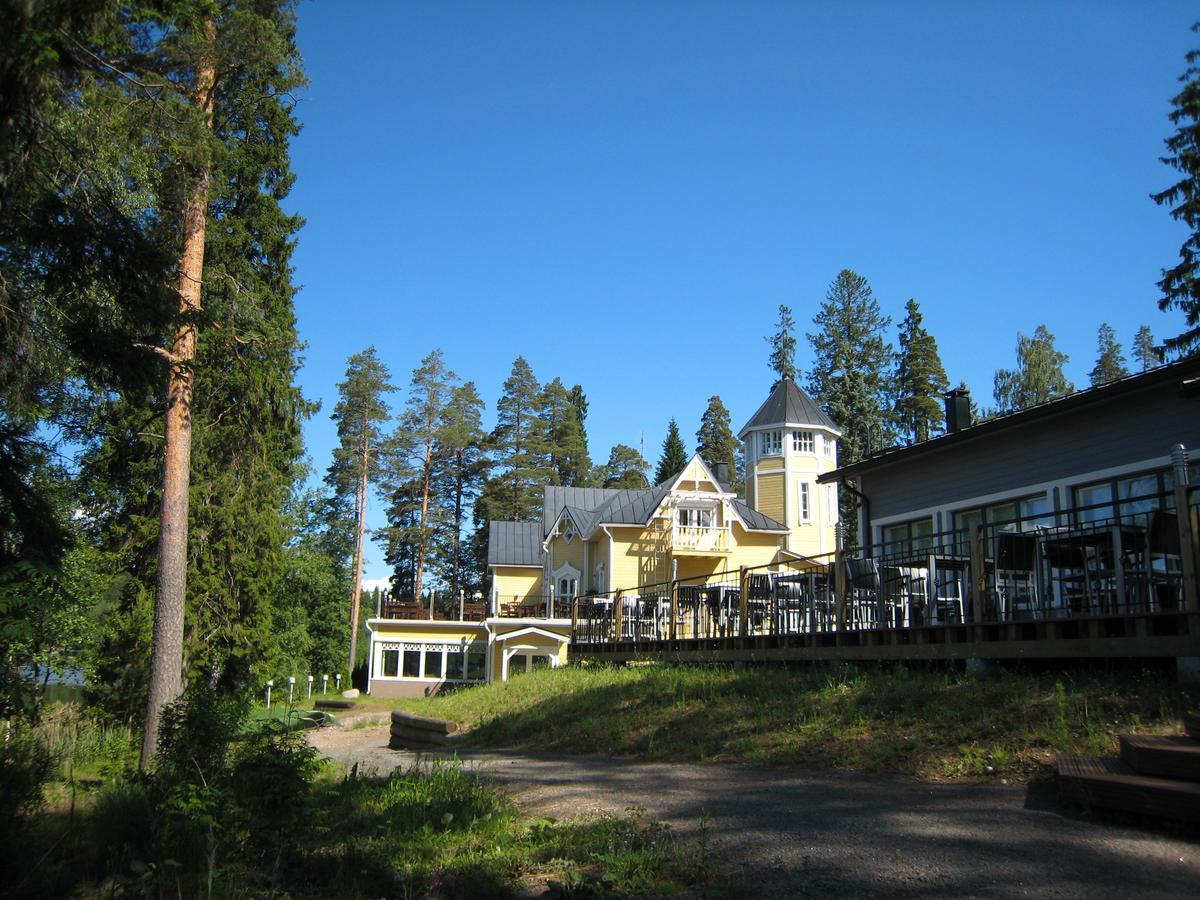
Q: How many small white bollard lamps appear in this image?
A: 5